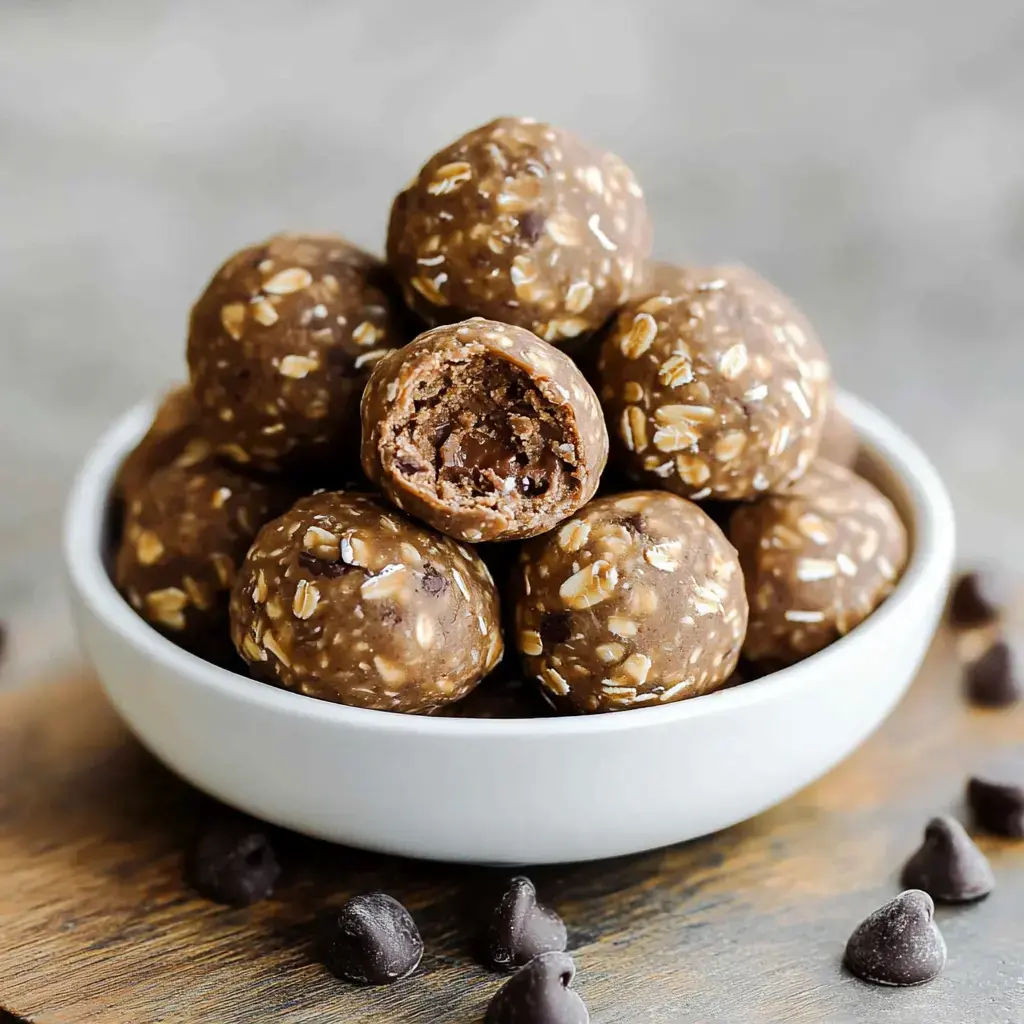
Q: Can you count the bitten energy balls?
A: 1